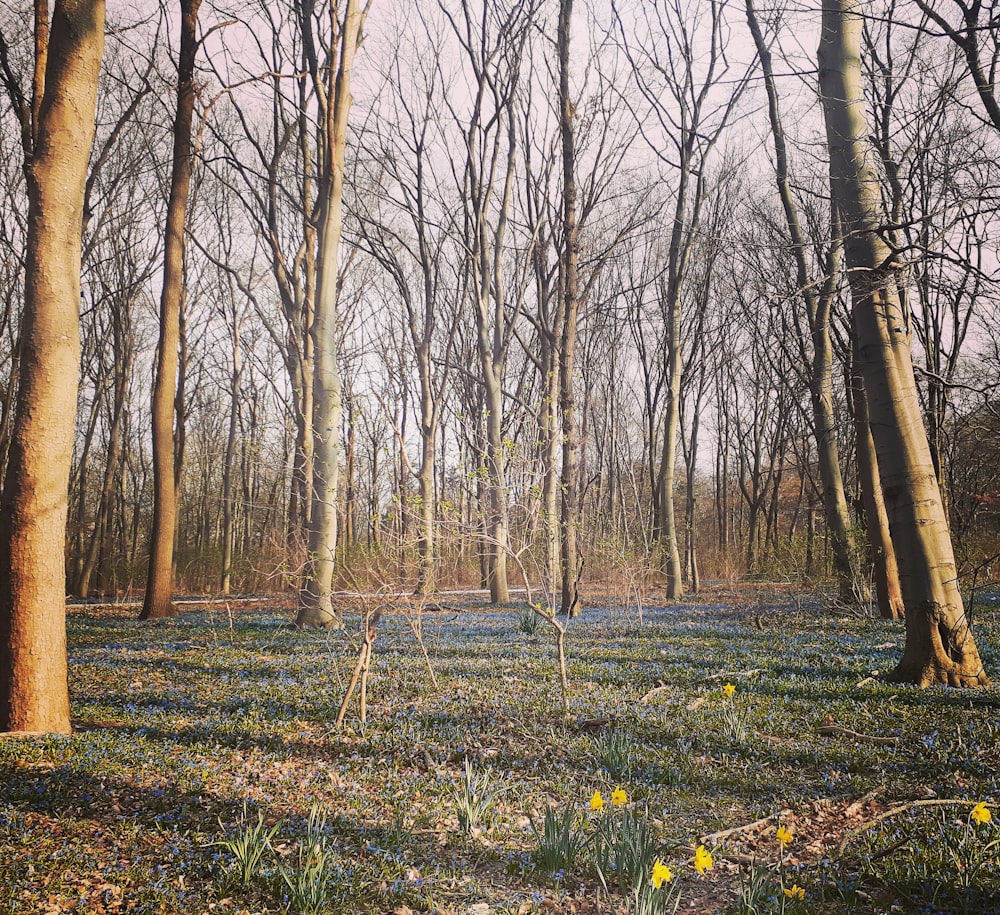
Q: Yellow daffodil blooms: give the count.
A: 8